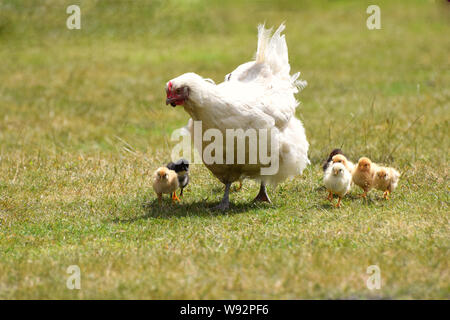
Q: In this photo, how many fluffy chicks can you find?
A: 7